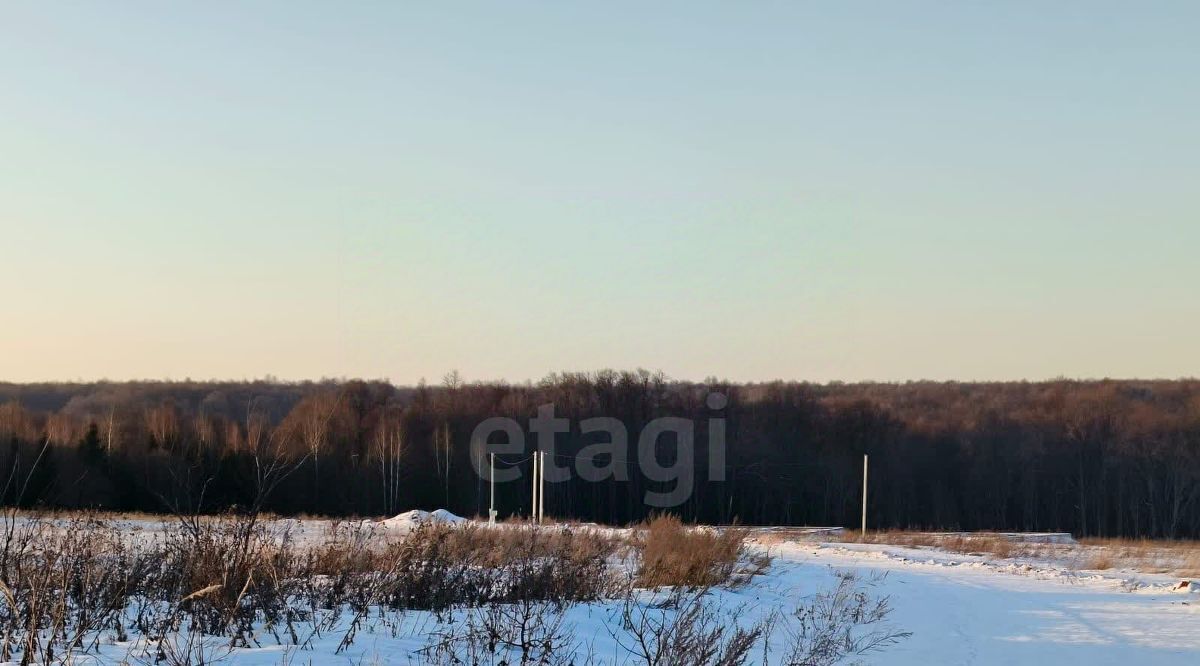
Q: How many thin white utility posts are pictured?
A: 4